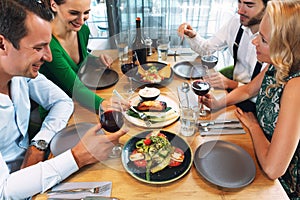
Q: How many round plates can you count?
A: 7